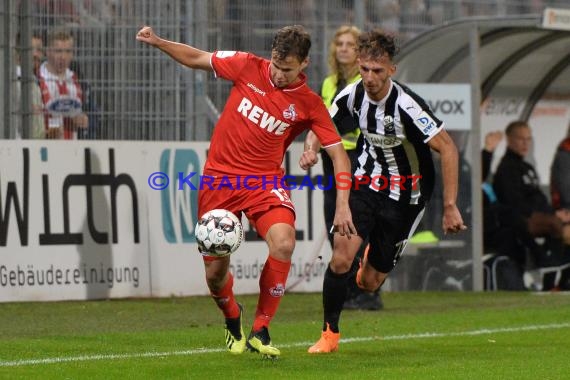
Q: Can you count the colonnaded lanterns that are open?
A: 0